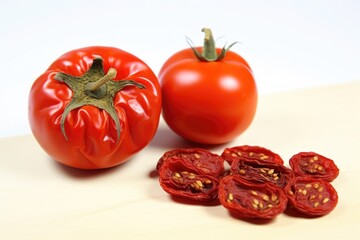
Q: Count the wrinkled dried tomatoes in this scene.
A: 7